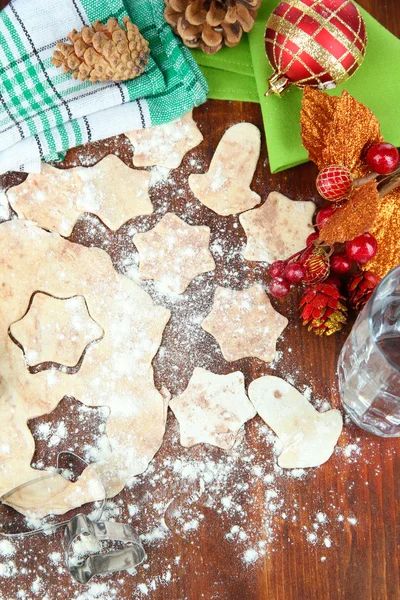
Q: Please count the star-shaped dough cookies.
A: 8